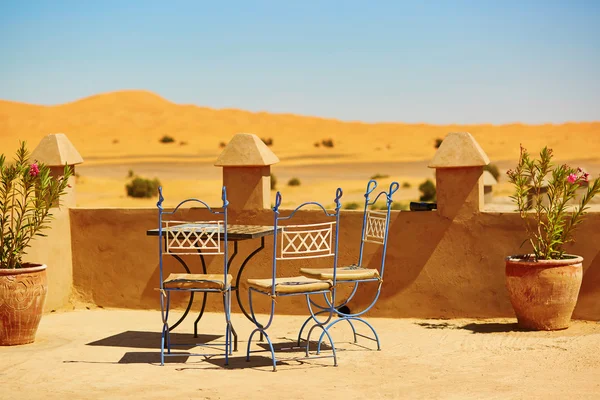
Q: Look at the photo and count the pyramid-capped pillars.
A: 3